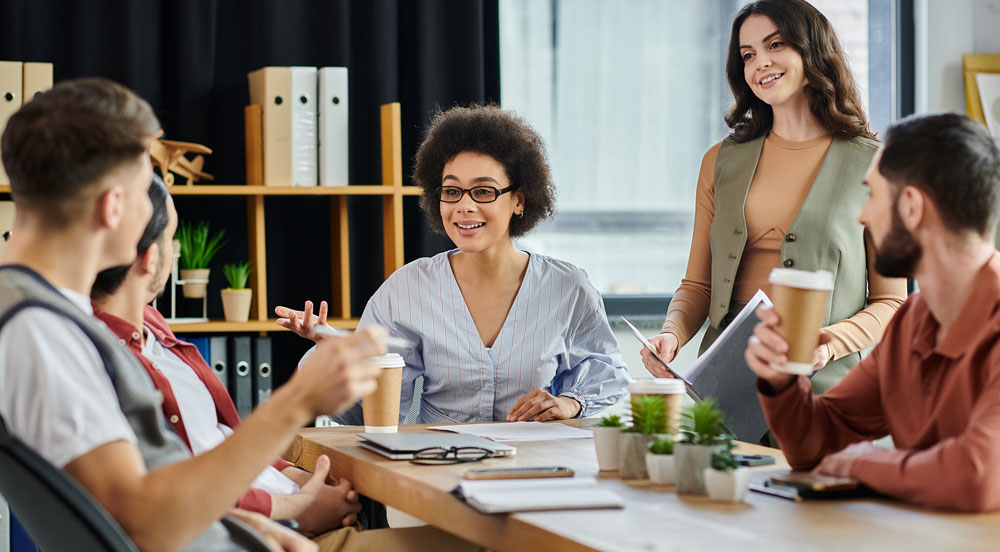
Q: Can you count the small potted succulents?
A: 5